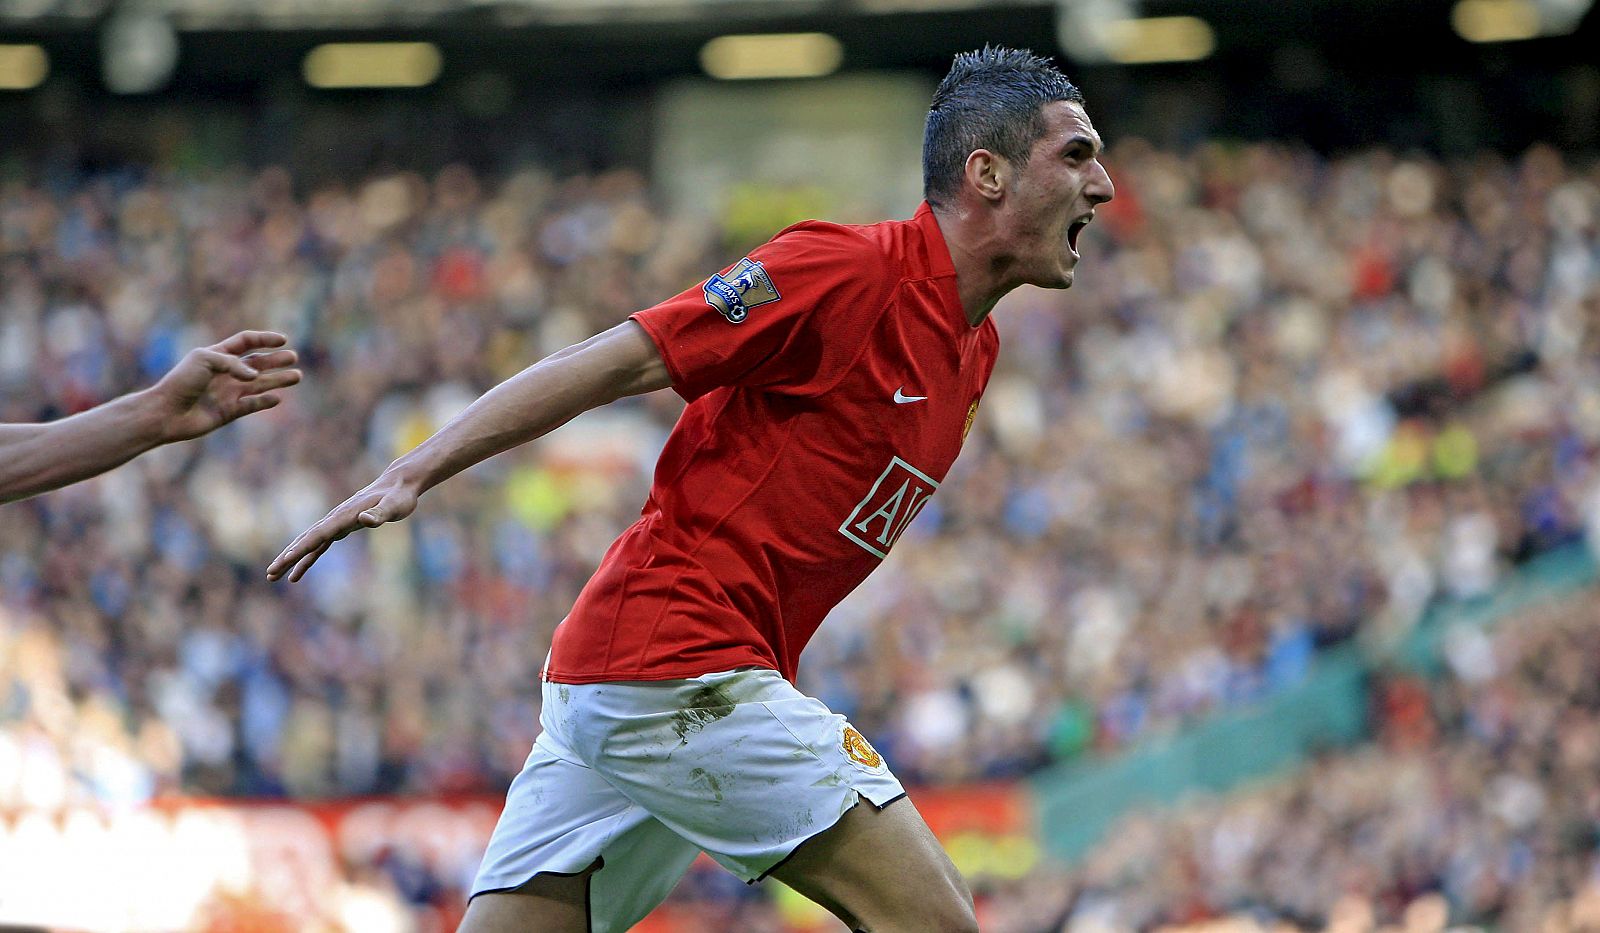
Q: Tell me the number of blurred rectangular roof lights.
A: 5